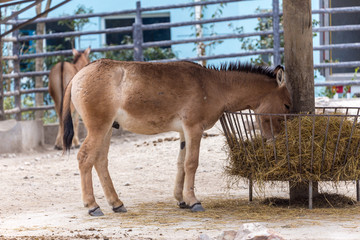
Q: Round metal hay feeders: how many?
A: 1